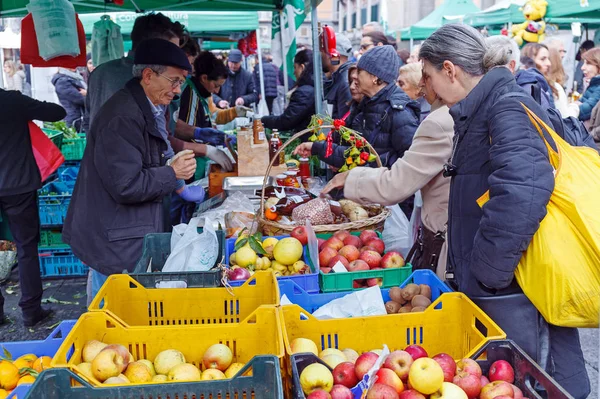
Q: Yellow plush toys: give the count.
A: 1